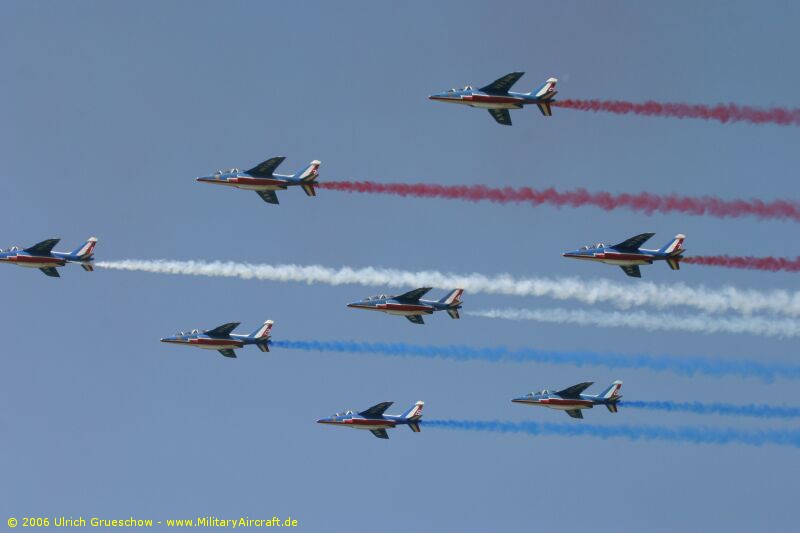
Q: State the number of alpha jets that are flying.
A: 8